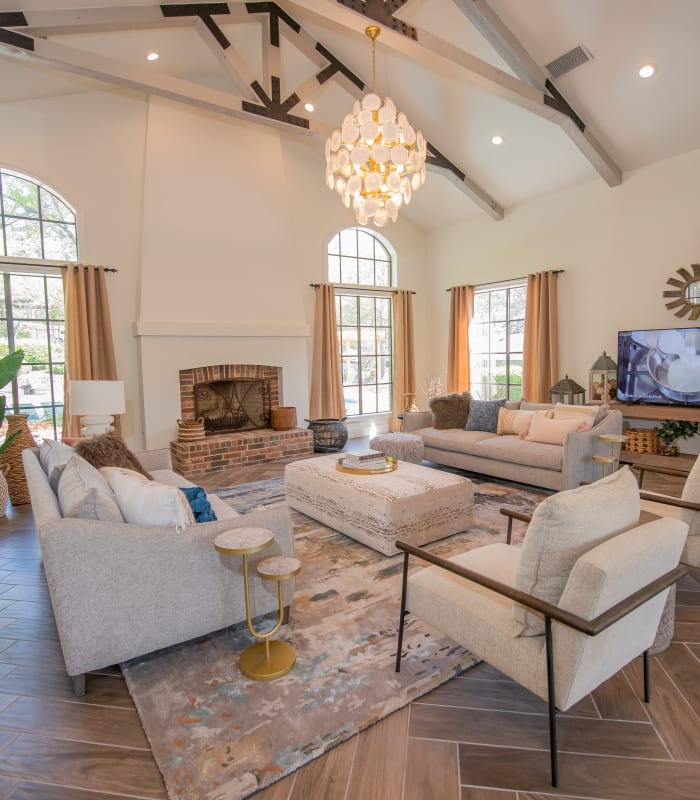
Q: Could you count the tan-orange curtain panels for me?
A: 5